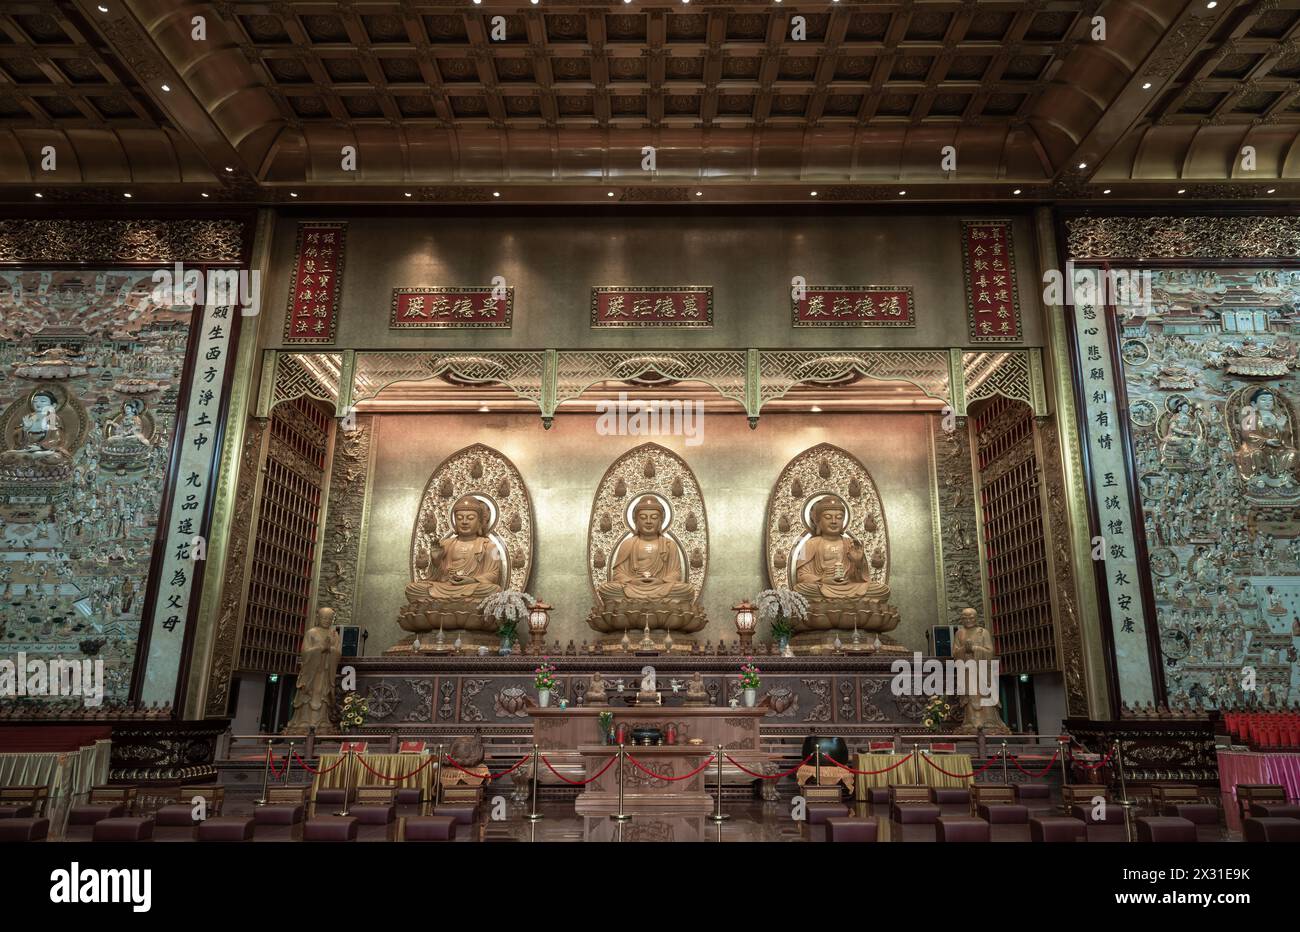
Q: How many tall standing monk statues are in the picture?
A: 2